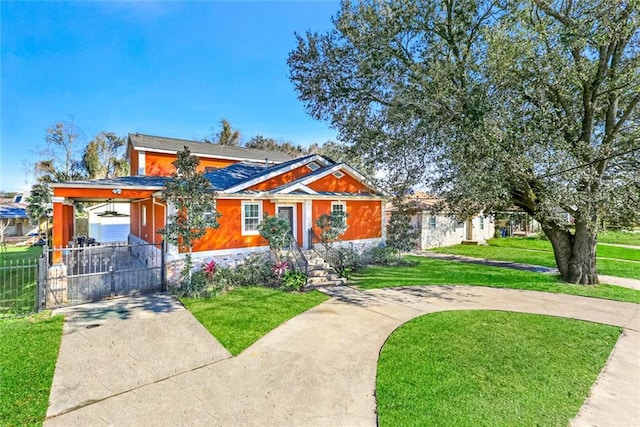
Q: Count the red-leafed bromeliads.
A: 2